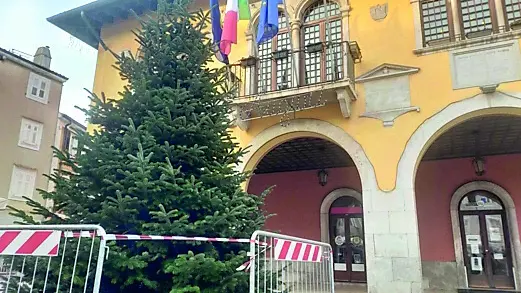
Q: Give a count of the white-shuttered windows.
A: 3